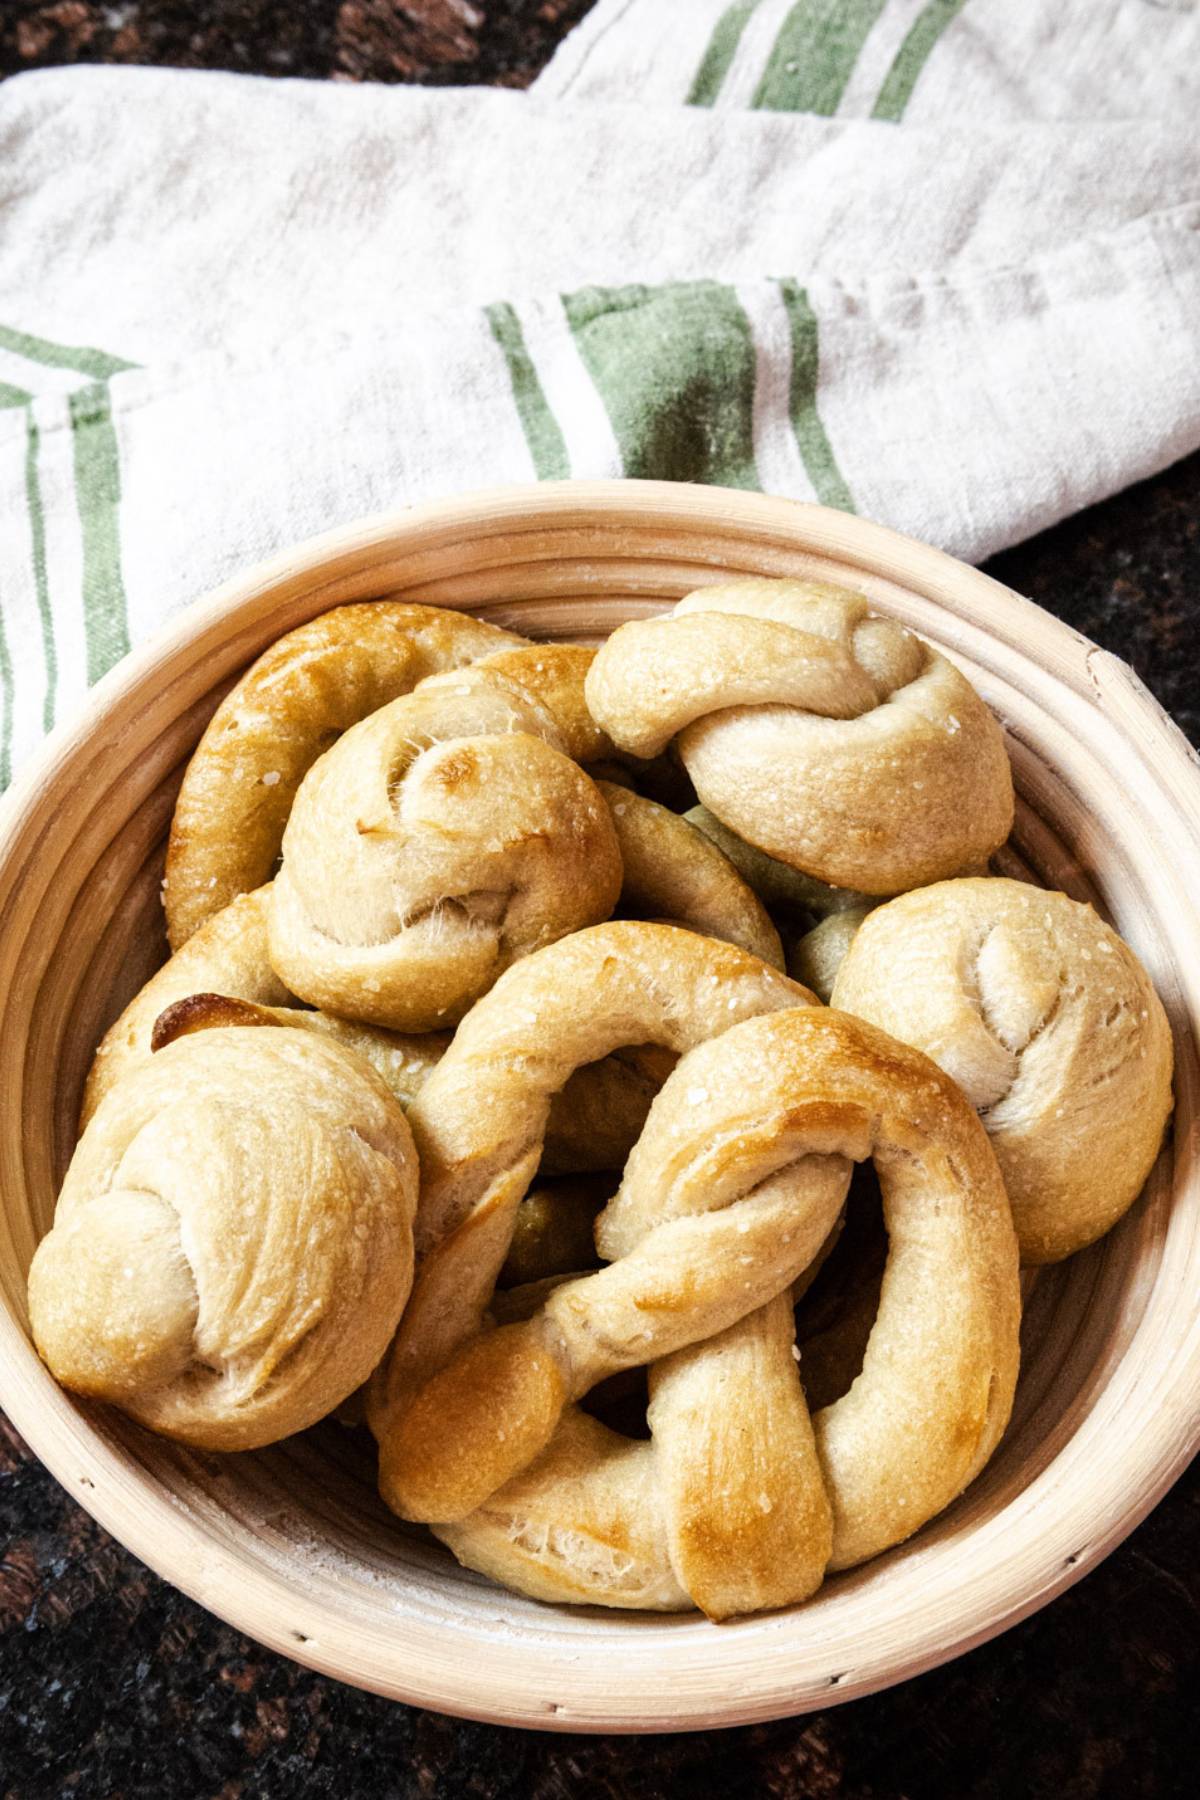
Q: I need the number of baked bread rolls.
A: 4